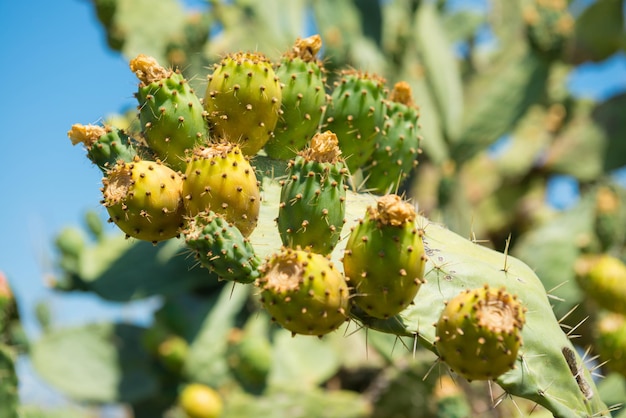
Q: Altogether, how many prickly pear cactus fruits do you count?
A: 13